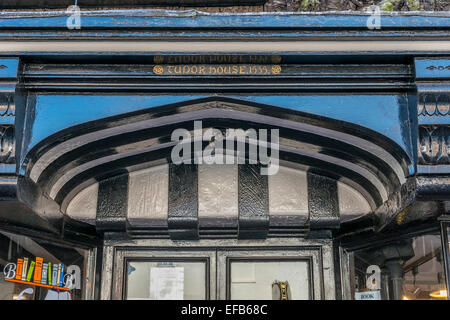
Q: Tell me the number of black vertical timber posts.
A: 4